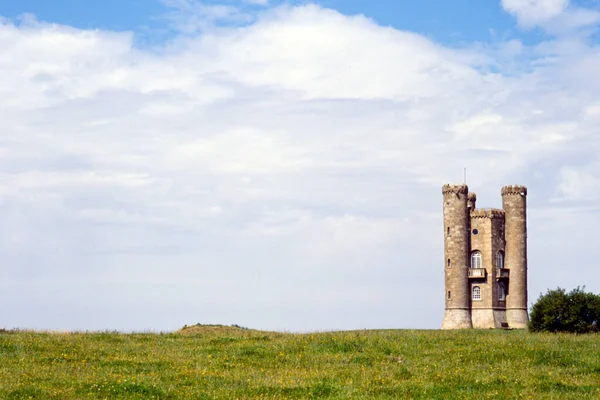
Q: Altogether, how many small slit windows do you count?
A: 3